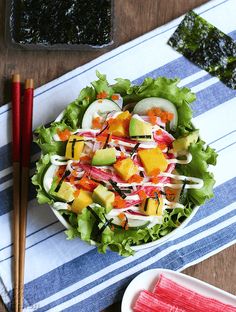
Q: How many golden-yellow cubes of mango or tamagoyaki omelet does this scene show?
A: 6